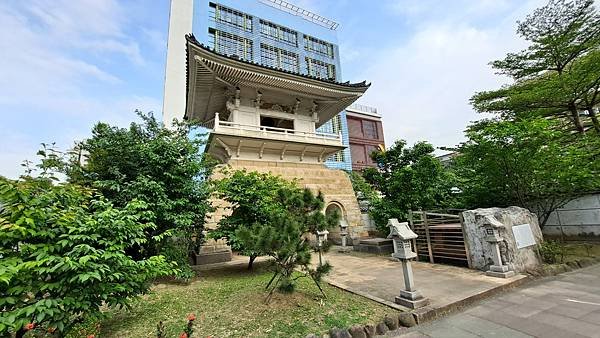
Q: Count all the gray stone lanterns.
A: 4